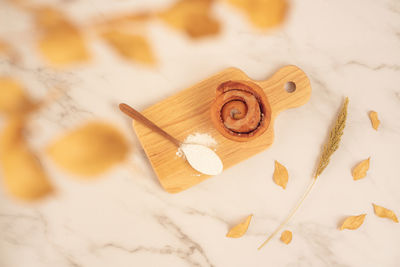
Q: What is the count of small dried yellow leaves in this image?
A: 7